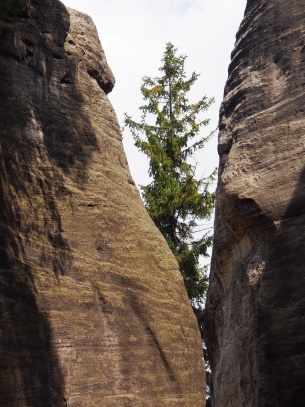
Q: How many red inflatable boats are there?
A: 0